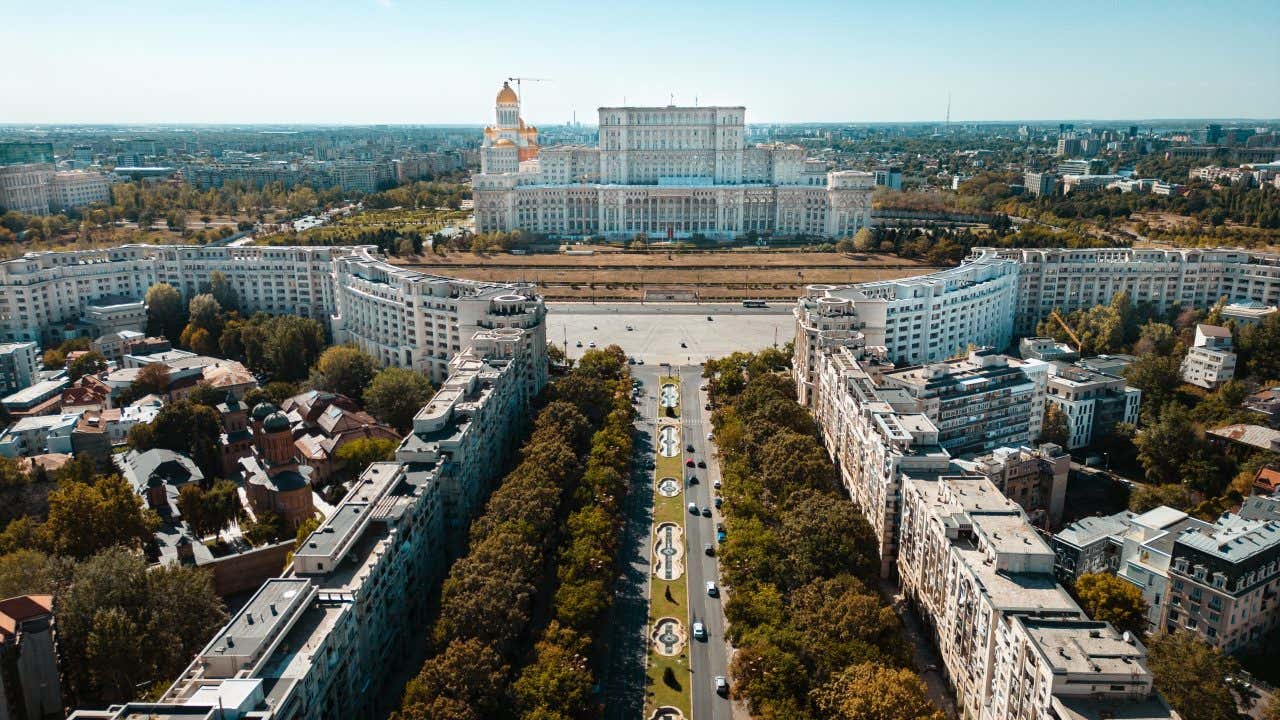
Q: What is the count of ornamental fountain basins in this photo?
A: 6